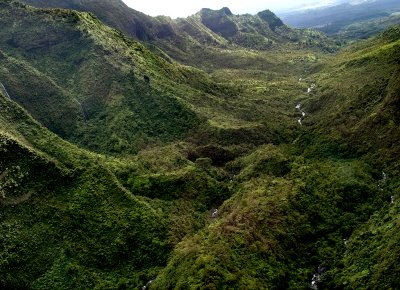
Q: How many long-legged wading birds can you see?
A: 0